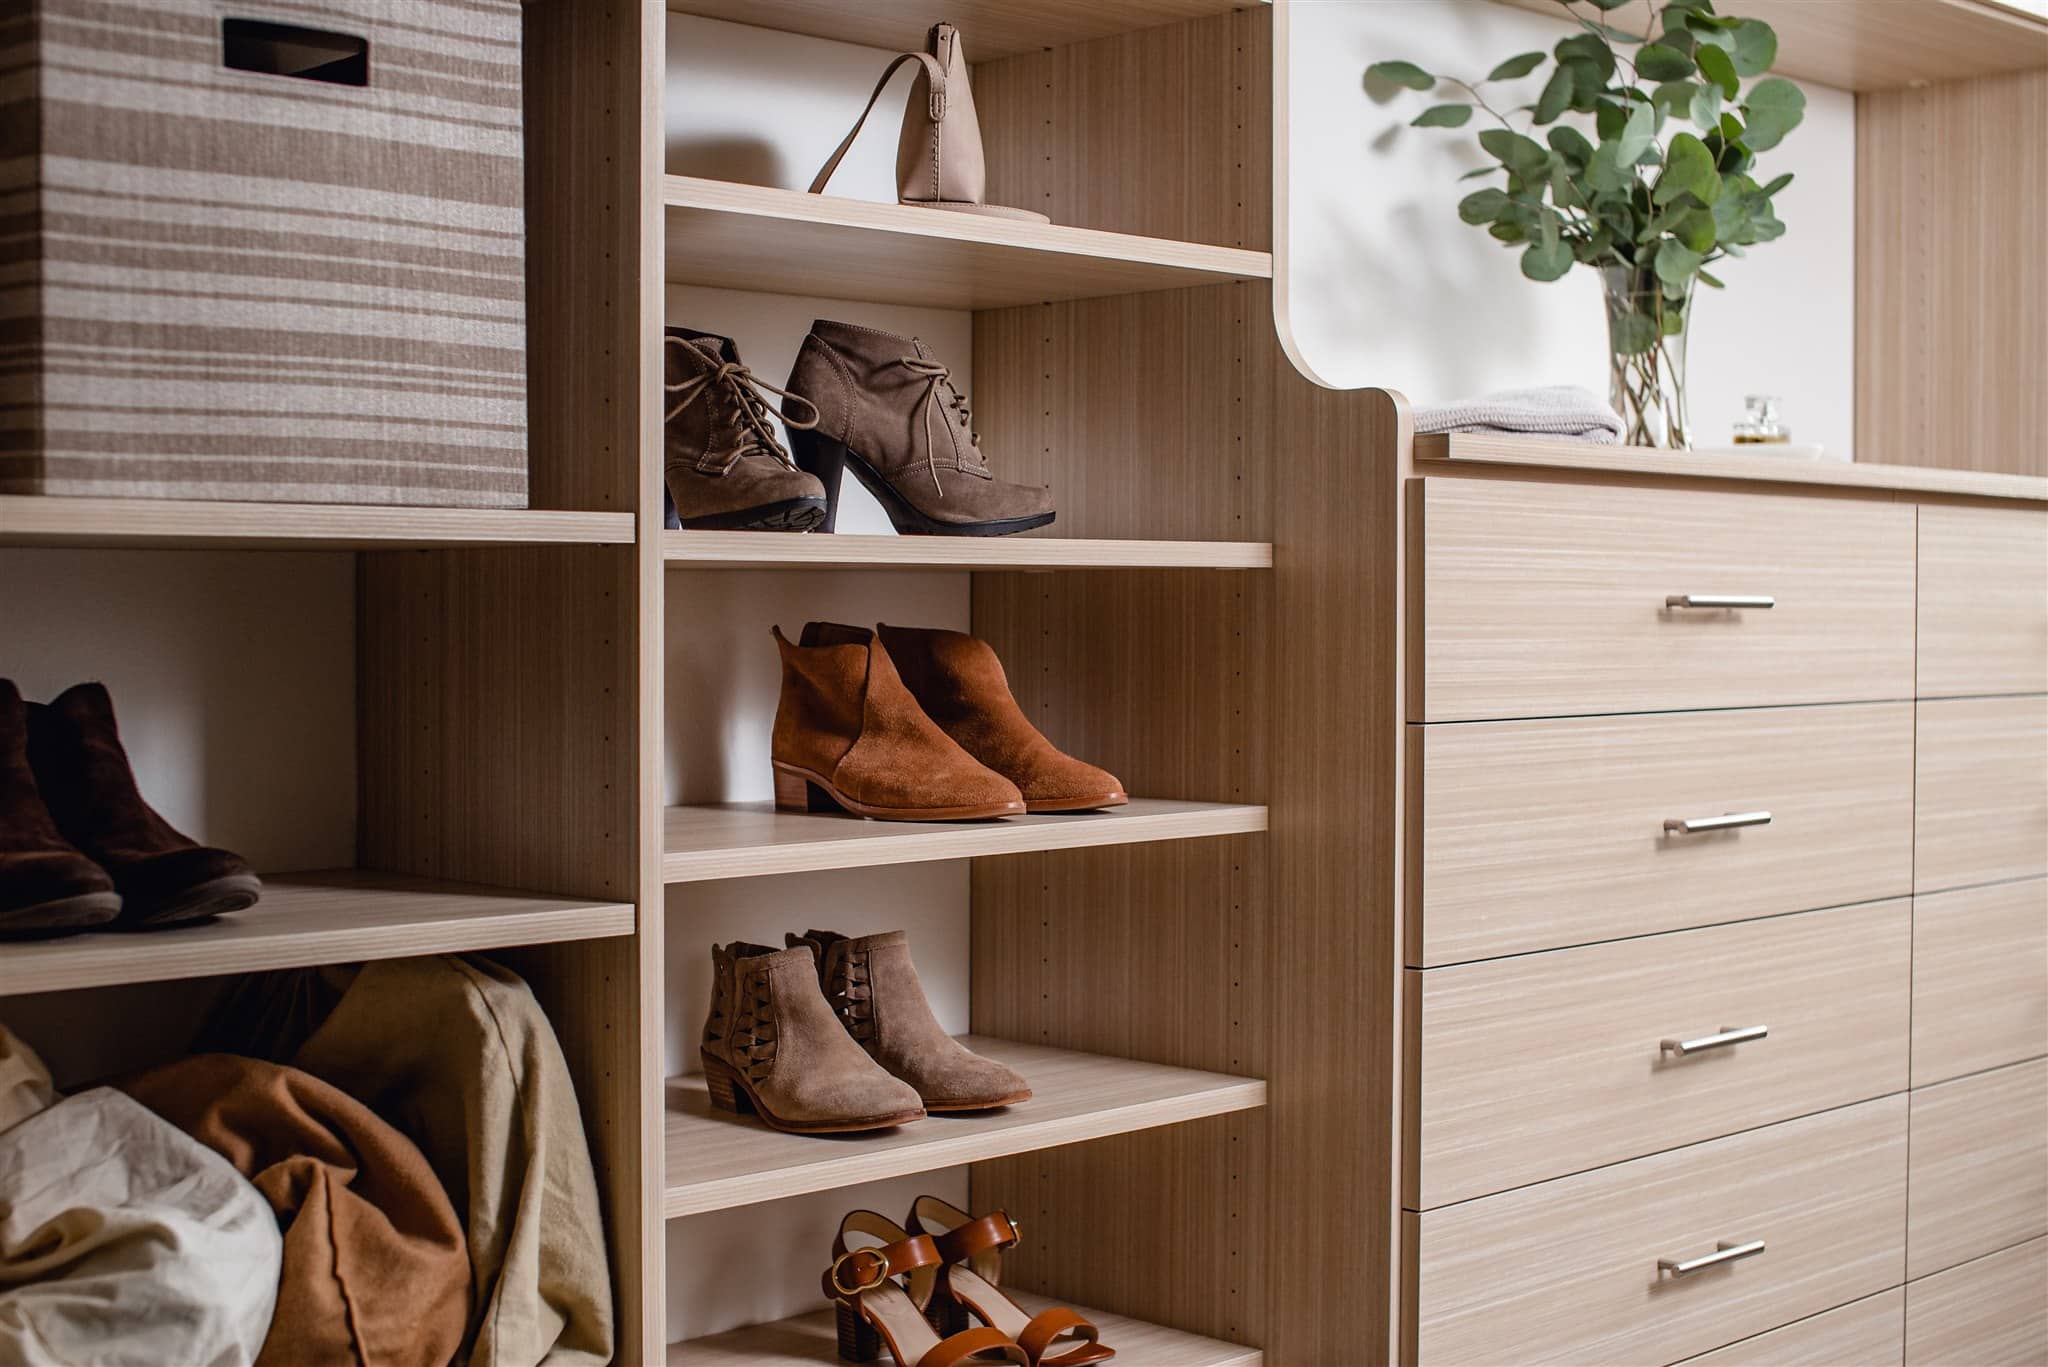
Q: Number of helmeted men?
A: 0